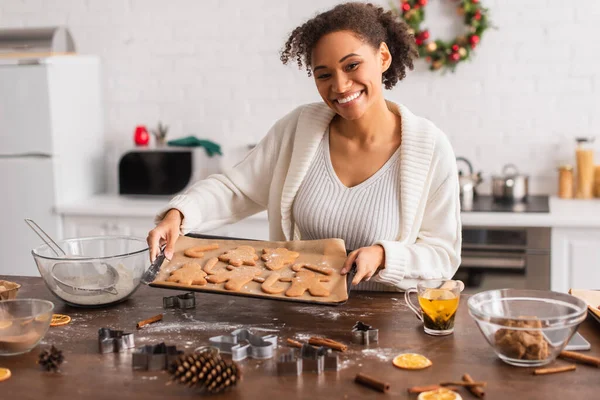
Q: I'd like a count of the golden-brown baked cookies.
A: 9